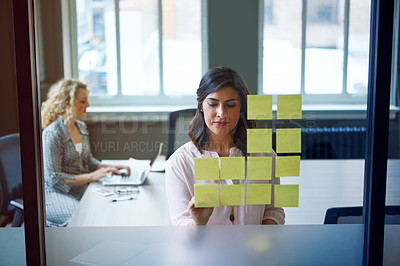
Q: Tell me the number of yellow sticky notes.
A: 12